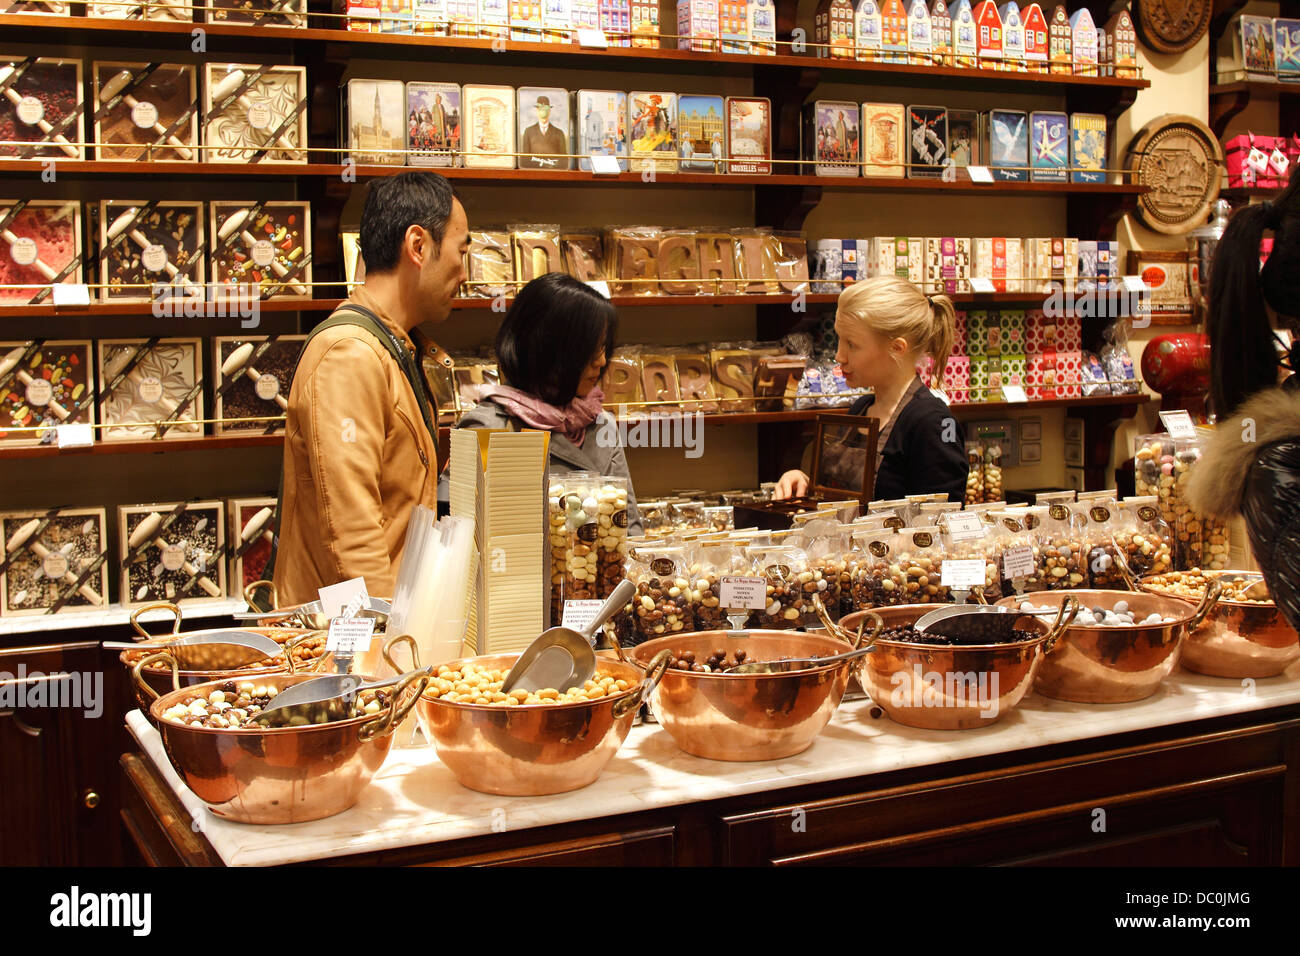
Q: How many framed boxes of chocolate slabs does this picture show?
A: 12